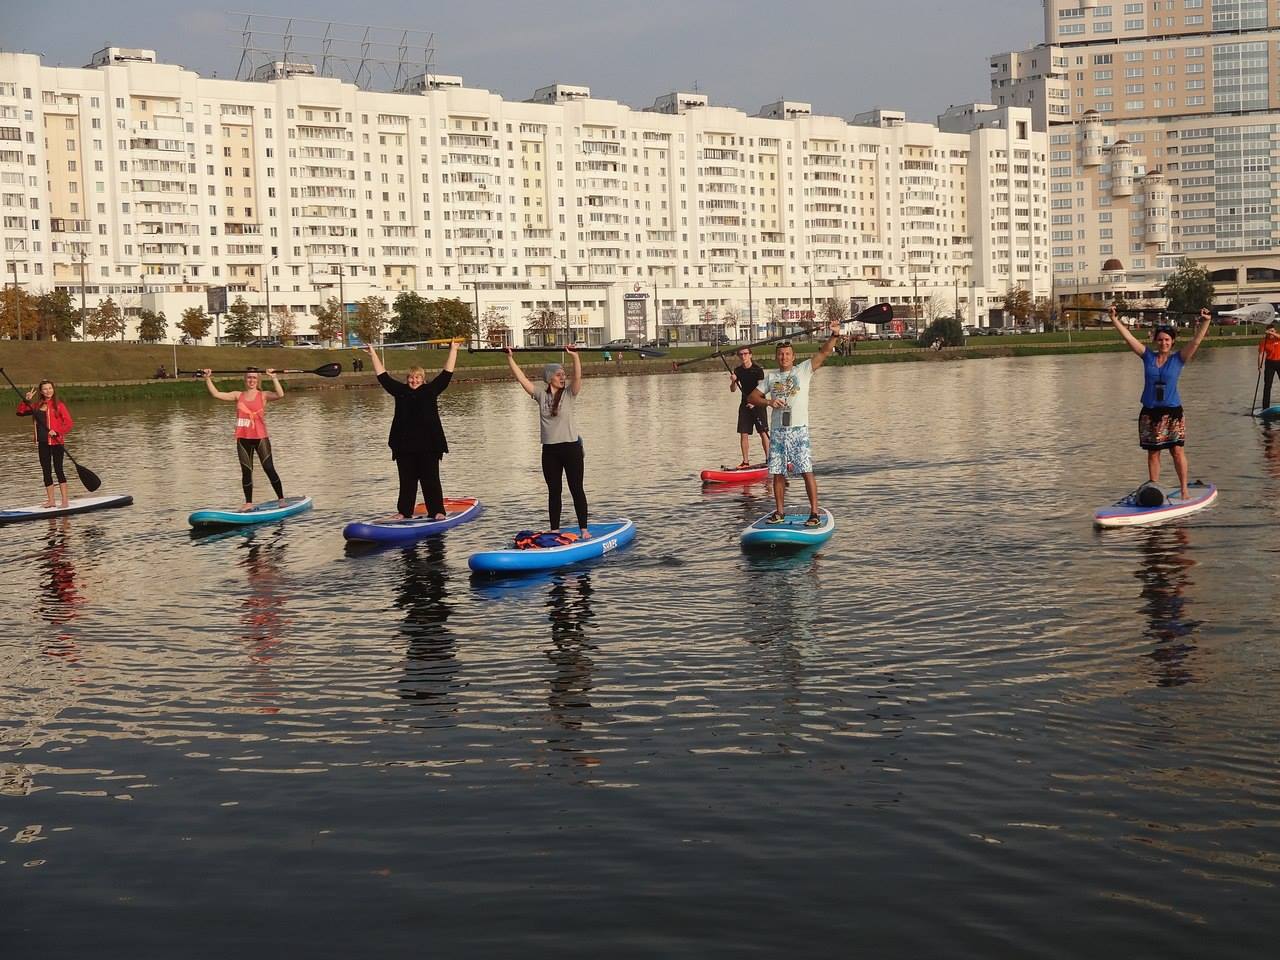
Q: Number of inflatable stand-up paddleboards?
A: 8